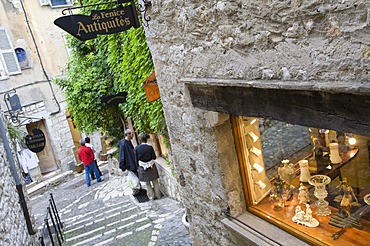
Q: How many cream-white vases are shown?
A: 2